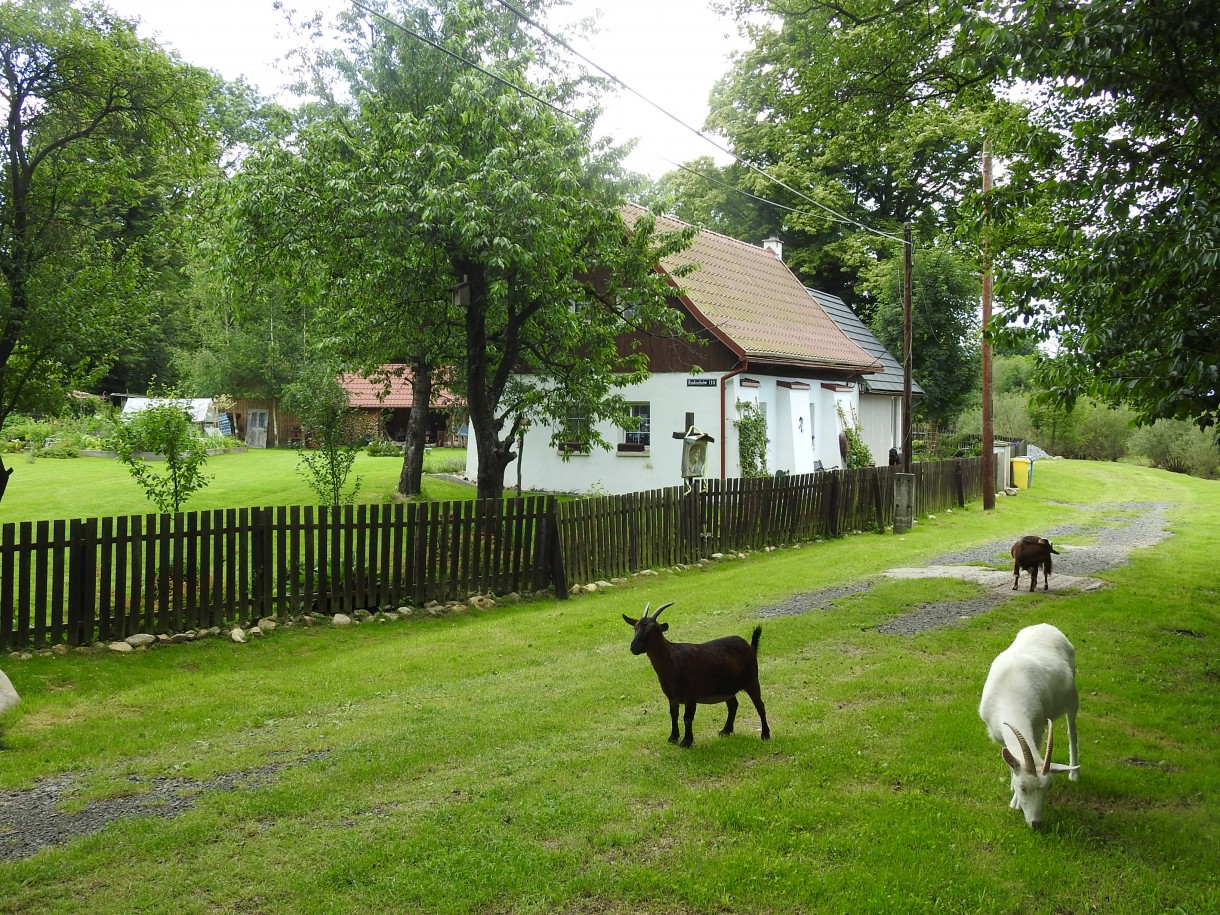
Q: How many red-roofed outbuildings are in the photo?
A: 1